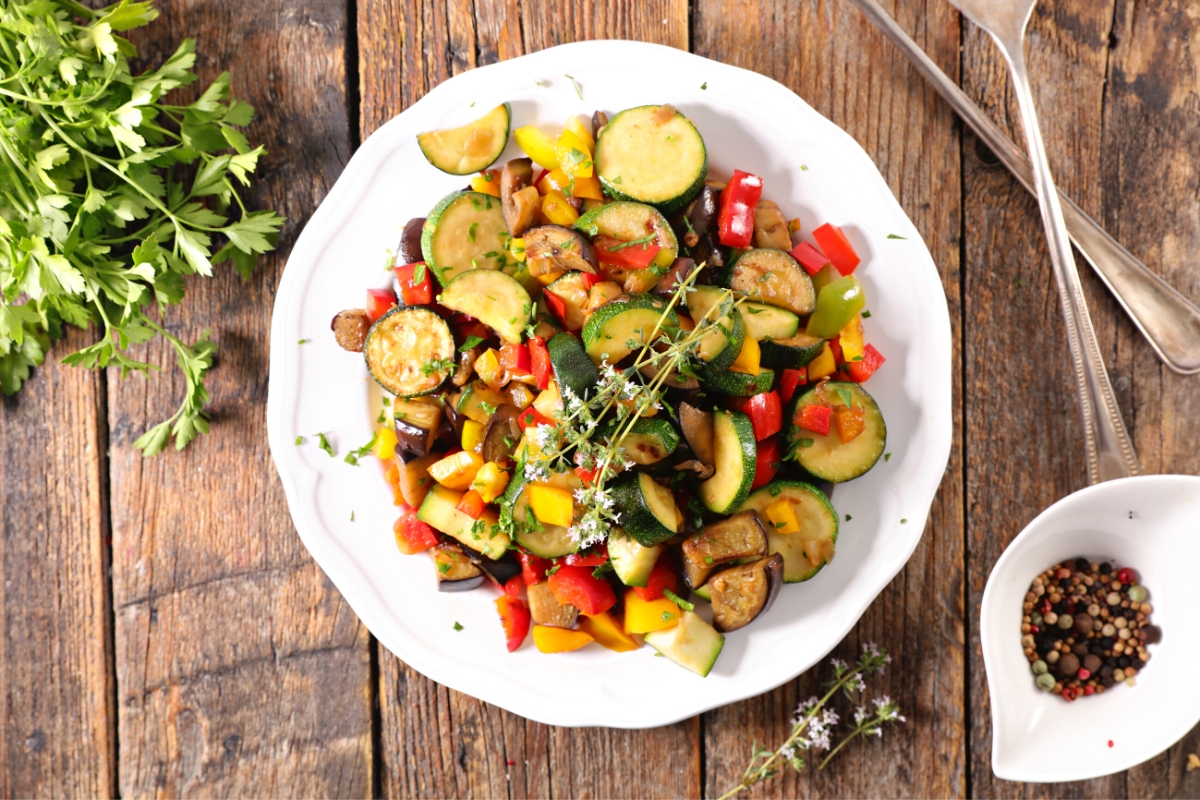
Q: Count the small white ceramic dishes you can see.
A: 1